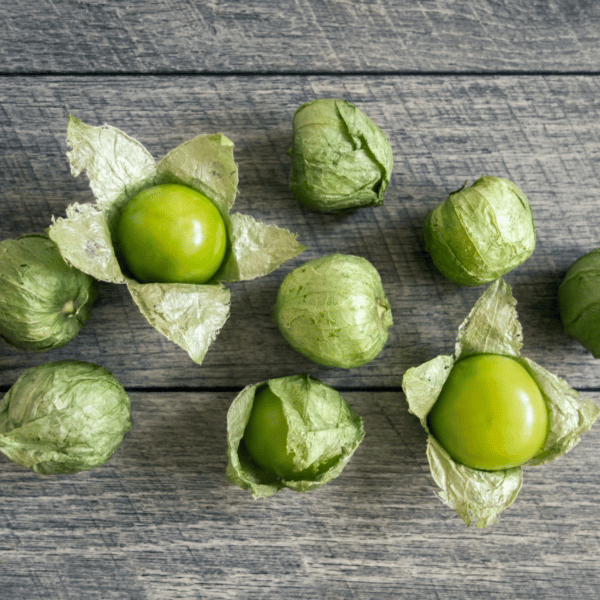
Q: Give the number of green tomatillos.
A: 9